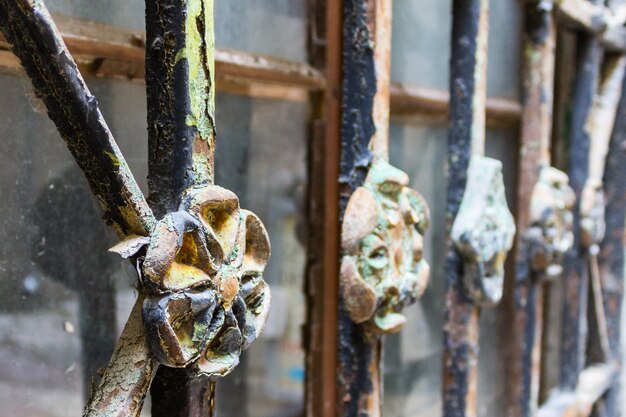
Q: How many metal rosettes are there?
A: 5